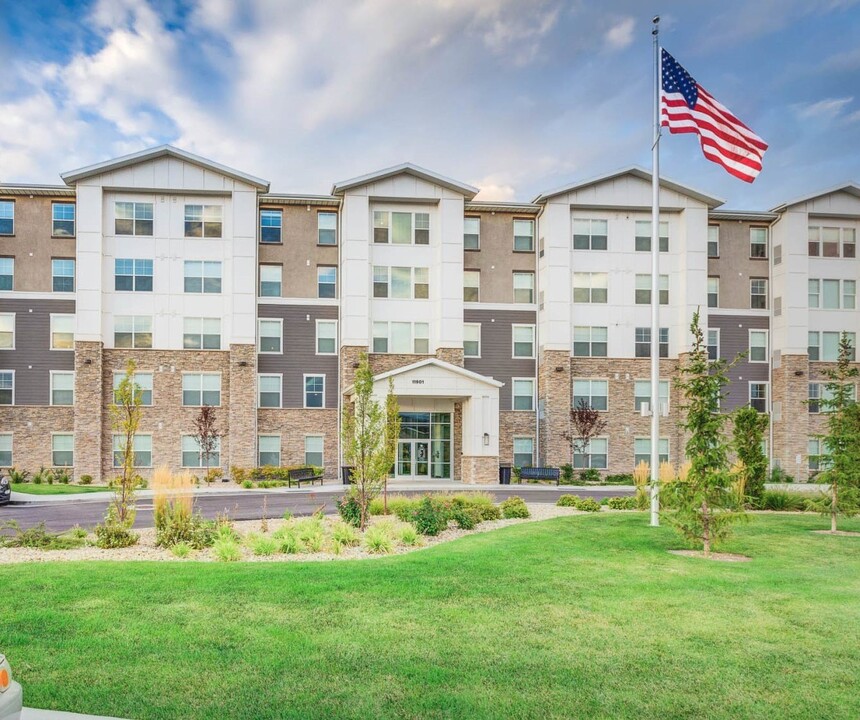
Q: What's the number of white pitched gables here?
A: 5